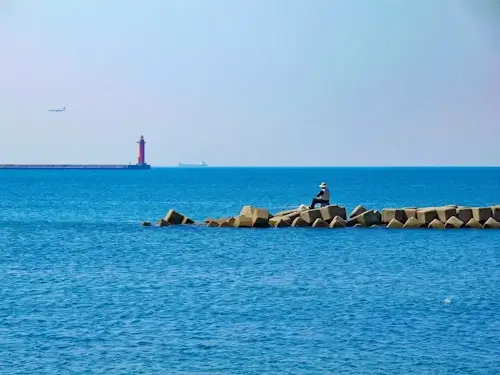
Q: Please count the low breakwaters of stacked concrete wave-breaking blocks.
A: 1